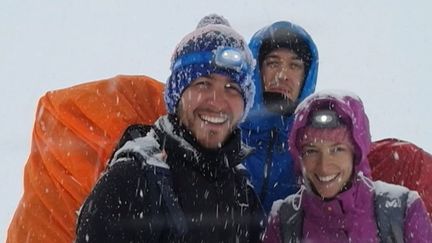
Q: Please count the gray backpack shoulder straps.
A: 2